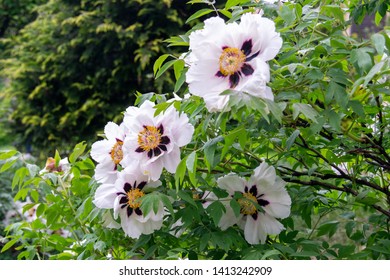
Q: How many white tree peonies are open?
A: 5